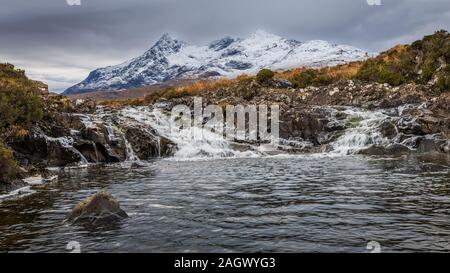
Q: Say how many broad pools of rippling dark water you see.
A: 1